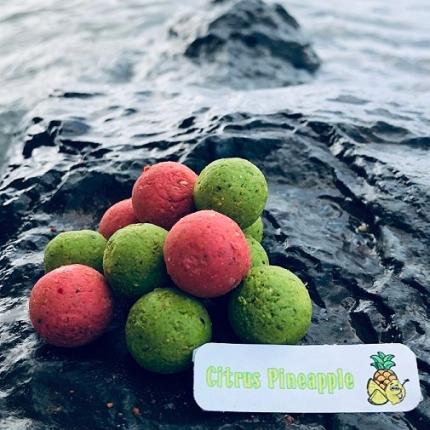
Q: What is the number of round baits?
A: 11